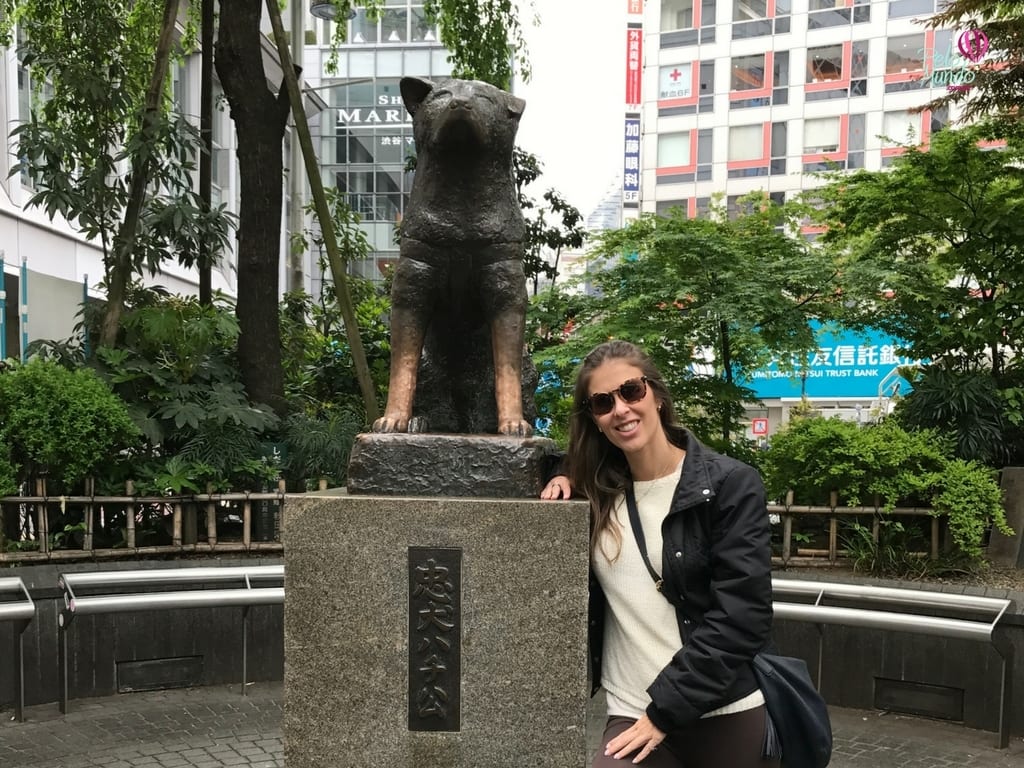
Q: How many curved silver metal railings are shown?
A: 3